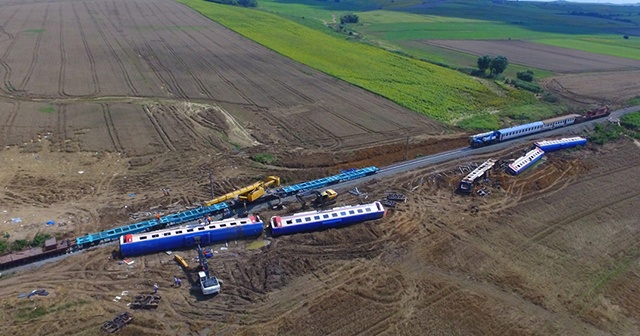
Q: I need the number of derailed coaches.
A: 5